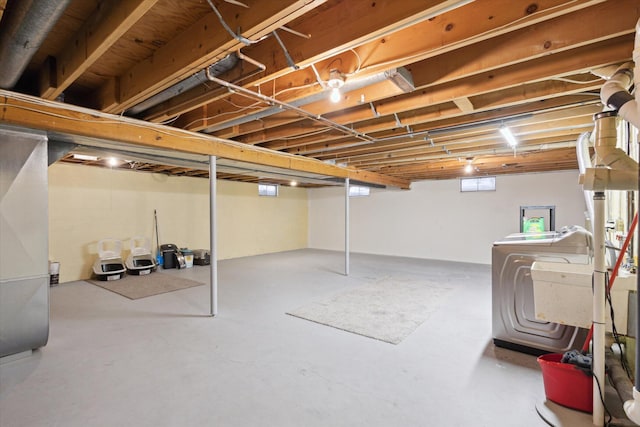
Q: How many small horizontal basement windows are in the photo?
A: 3